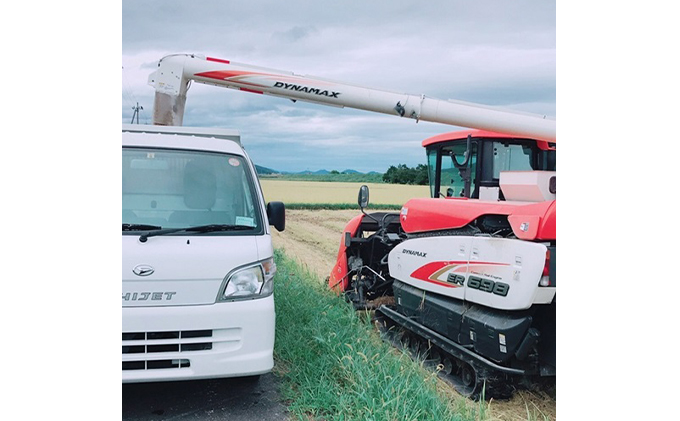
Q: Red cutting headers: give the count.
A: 1